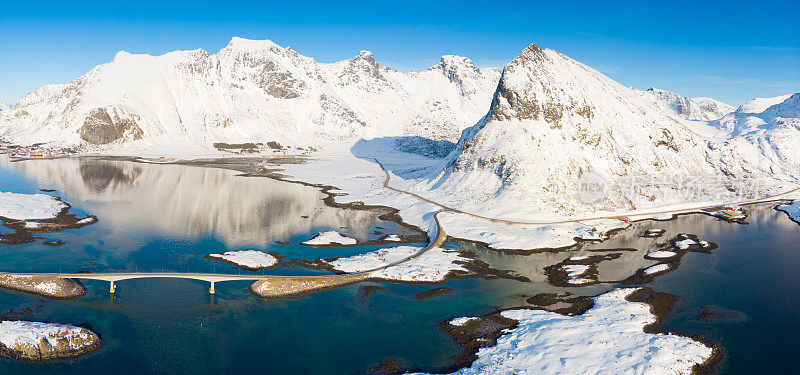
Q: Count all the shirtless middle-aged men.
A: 0